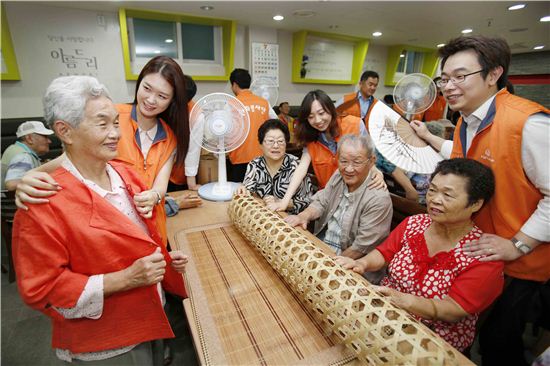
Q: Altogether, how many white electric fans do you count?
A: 3